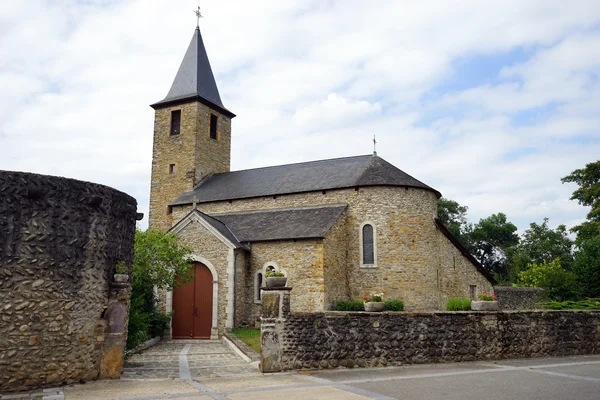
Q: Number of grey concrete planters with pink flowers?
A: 2